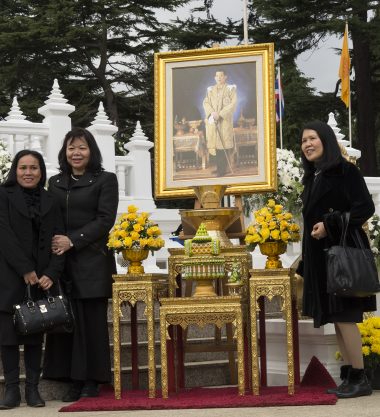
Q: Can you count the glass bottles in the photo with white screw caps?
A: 0